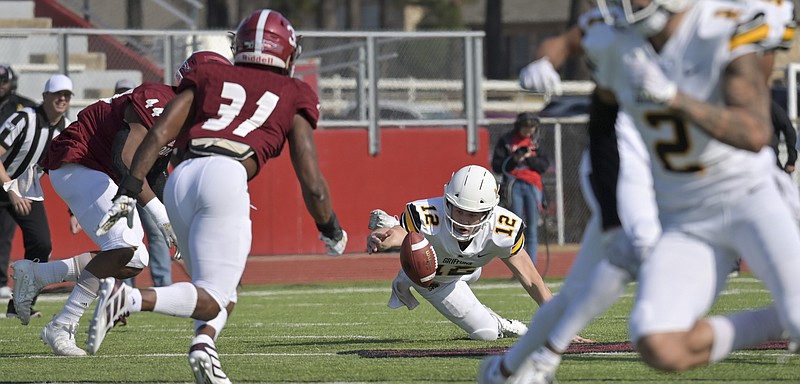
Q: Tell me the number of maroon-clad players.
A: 2